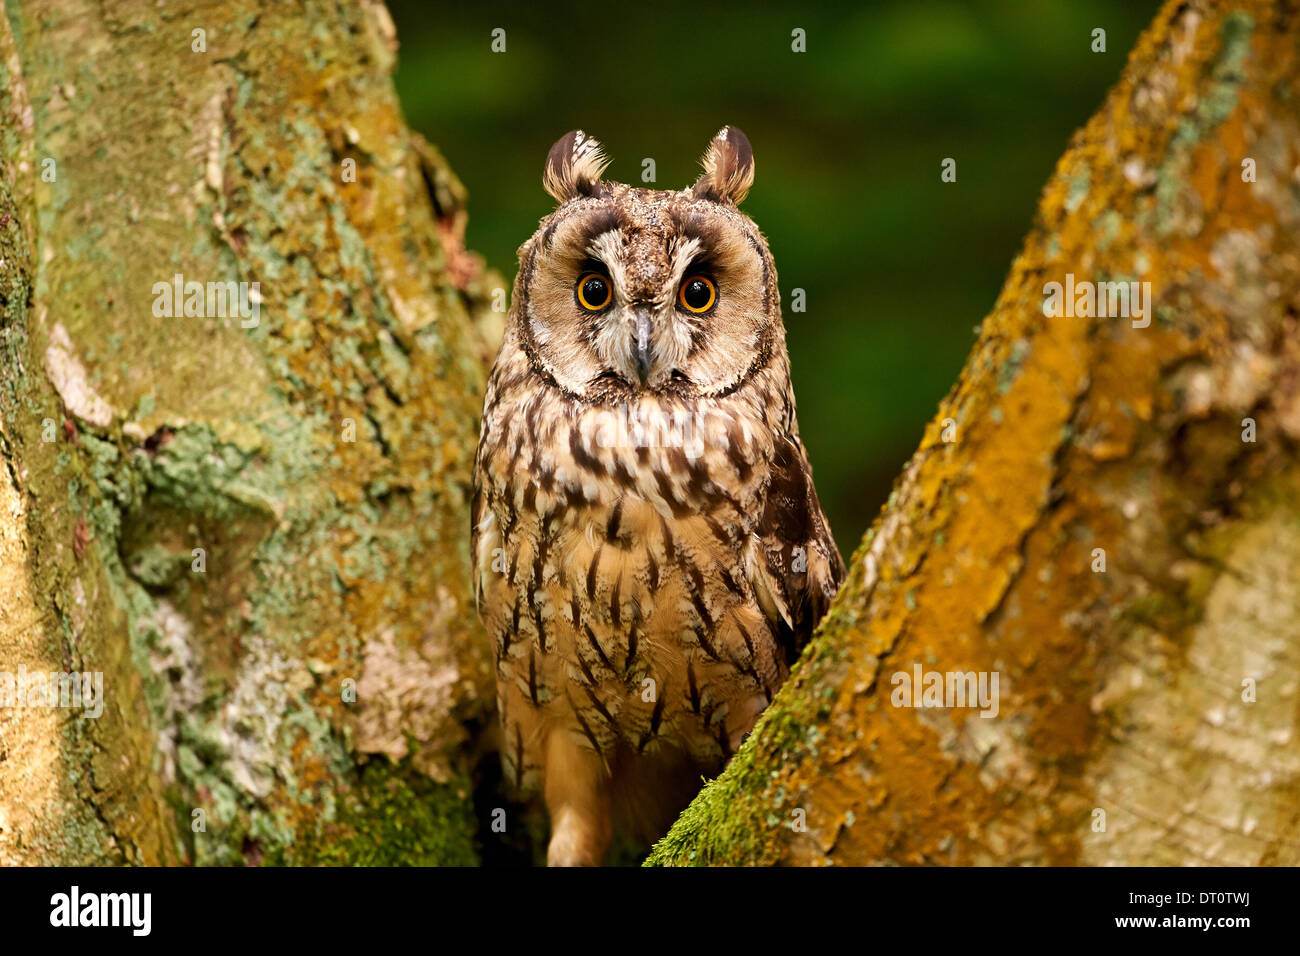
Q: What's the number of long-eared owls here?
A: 1